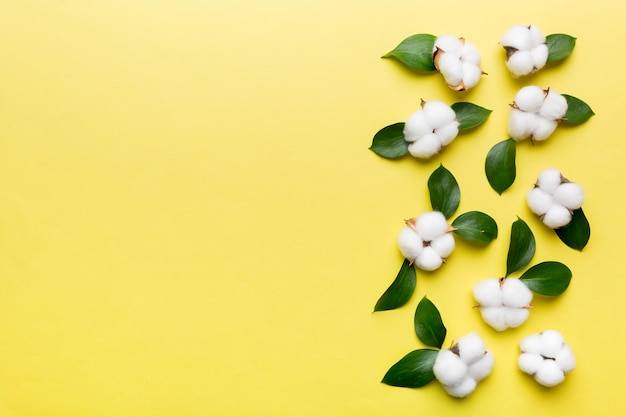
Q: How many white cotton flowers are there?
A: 9